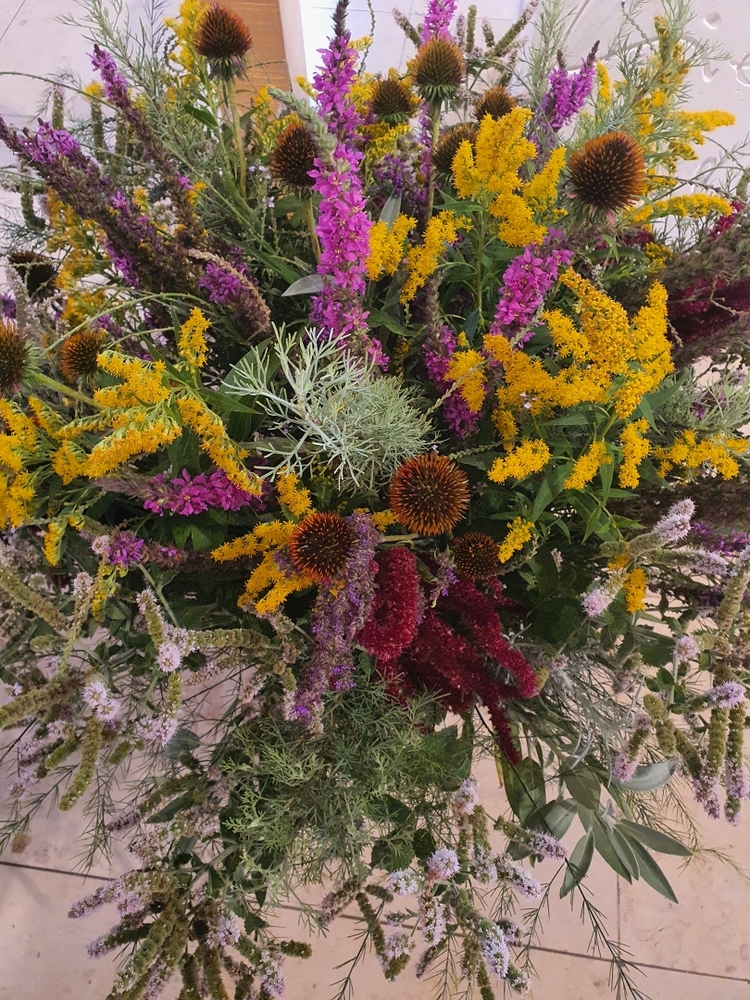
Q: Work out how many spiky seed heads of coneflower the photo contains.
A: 13